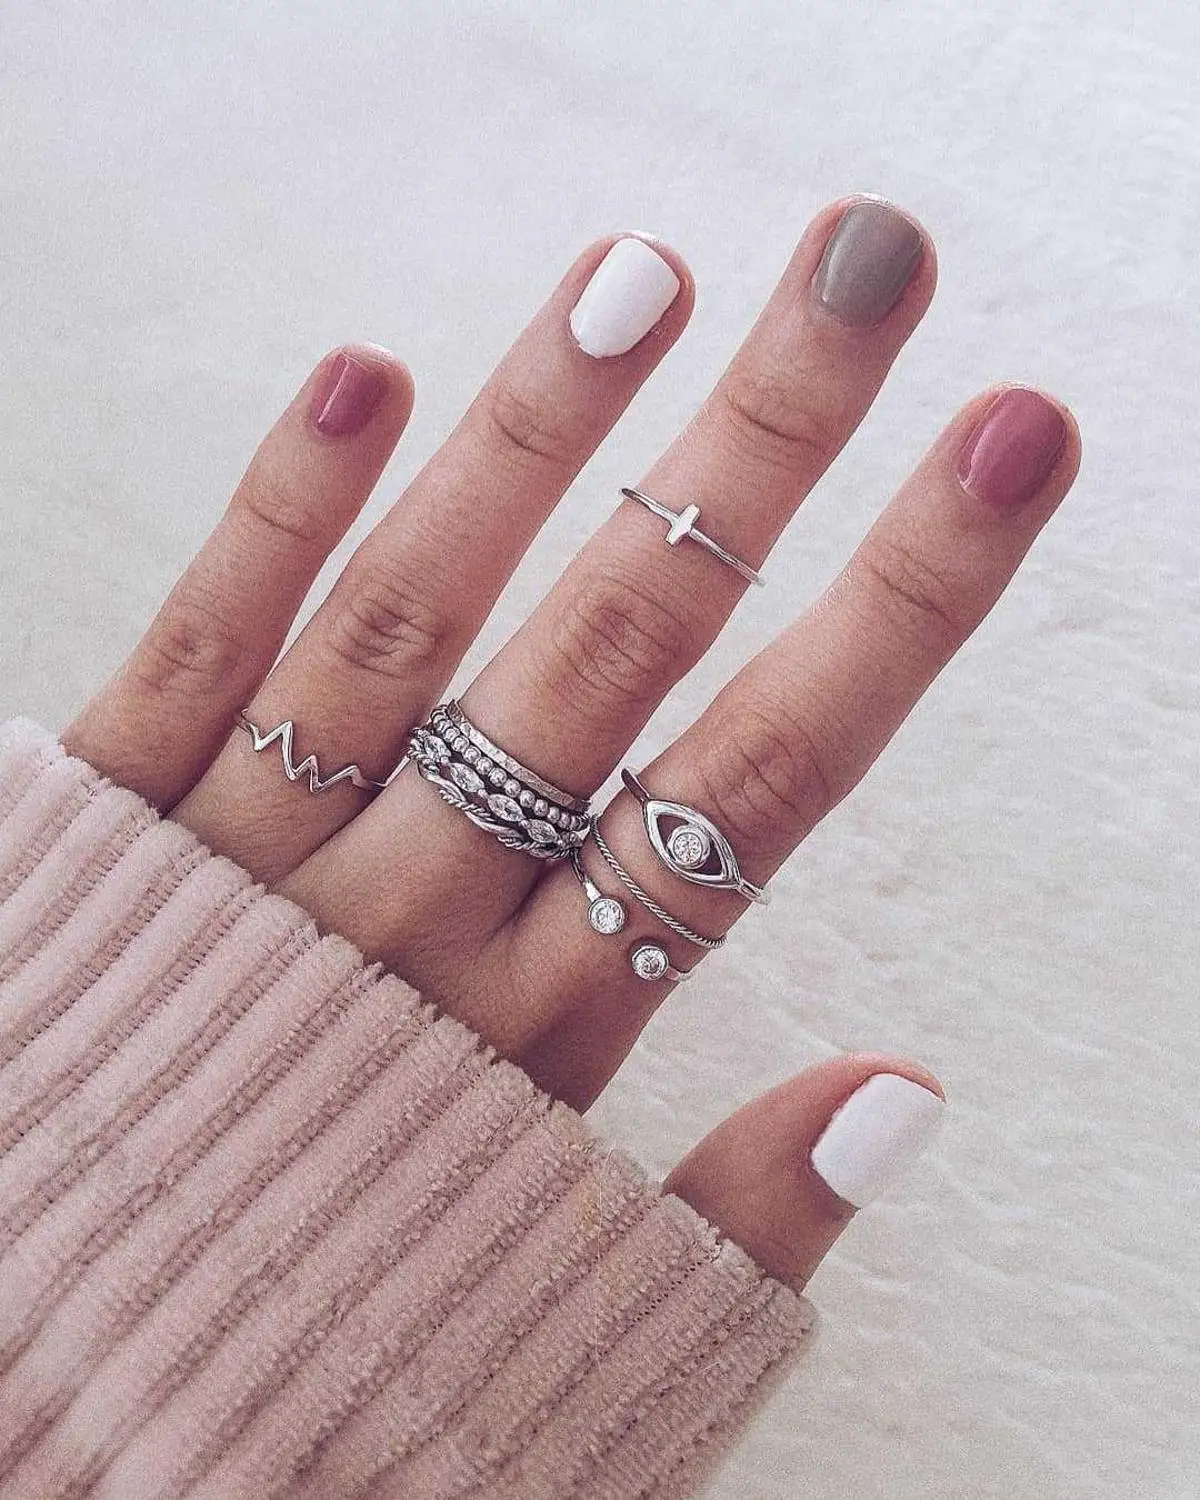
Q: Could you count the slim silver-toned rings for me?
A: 9